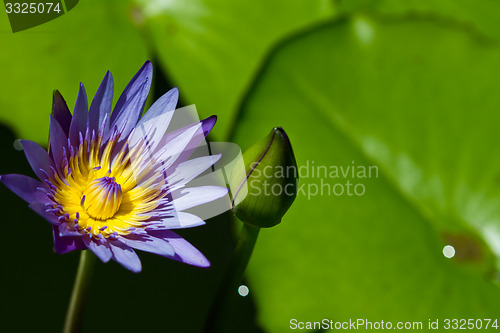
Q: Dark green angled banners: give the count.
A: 1